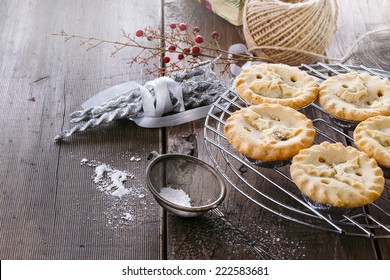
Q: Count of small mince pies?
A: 5